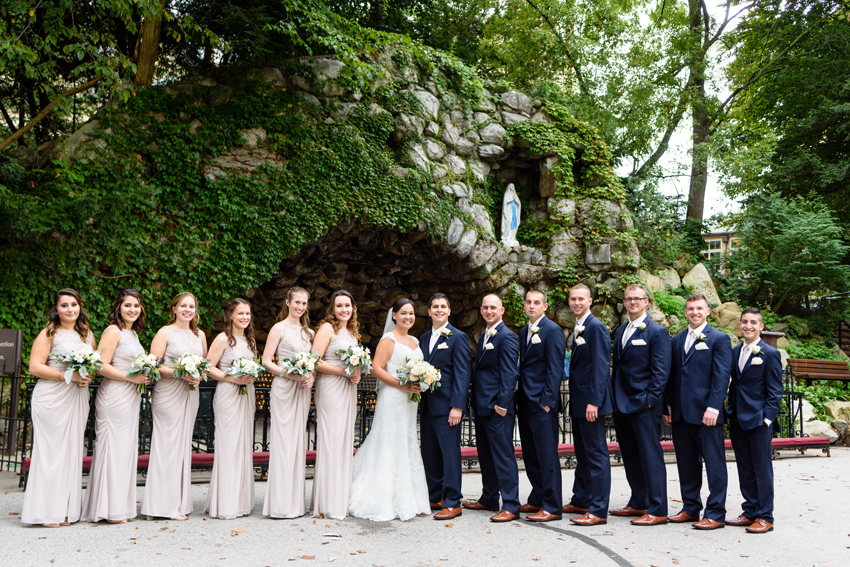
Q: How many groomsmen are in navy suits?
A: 6